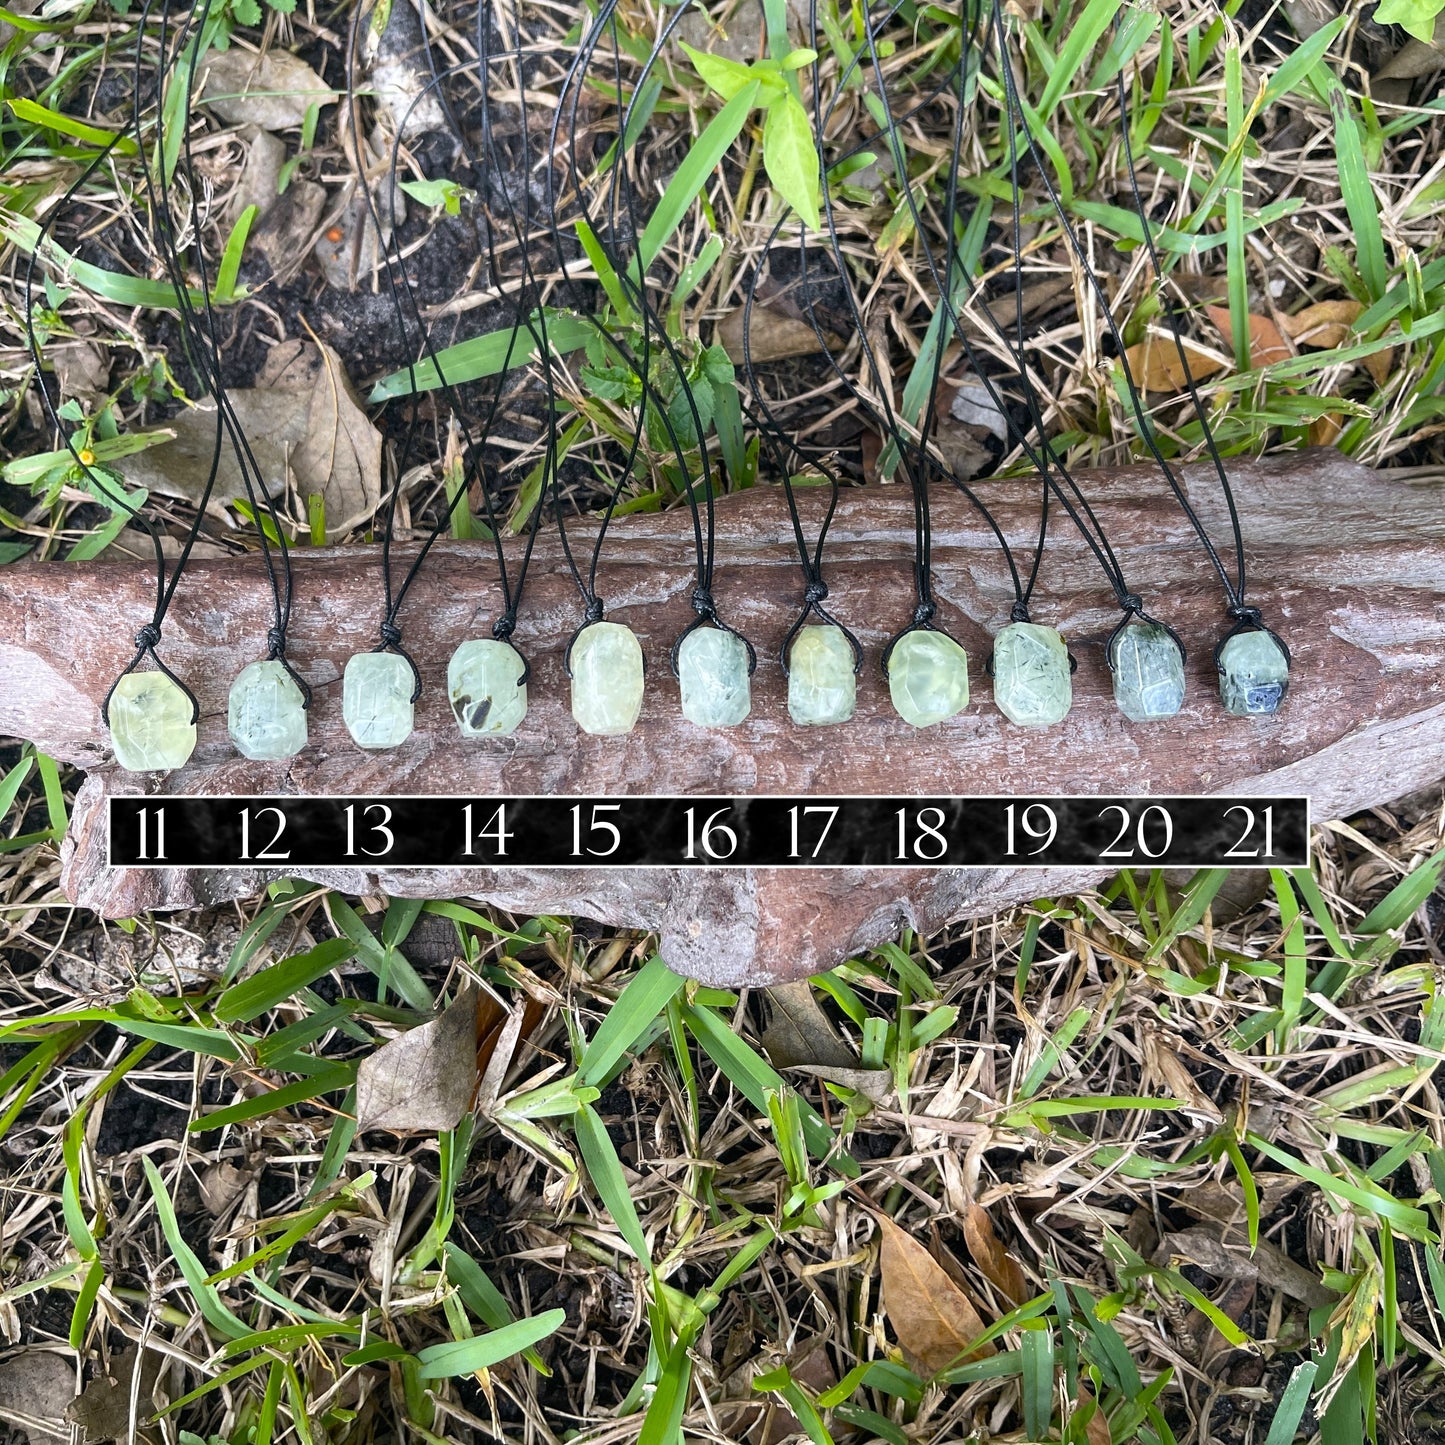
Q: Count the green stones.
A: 11